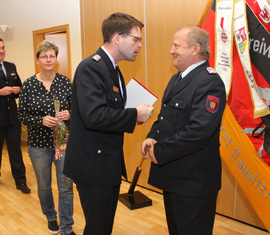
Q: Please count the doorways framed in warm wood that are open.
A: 1